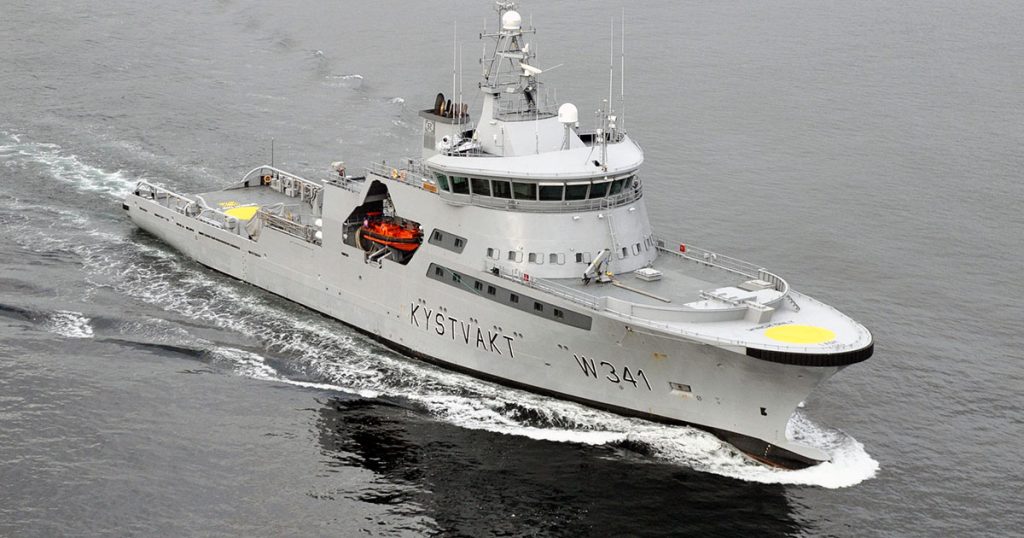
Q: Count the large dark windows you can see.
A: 10